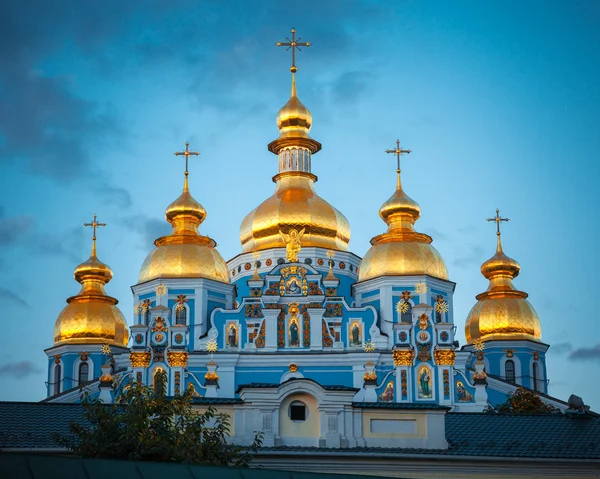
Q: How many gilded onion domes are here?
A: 5